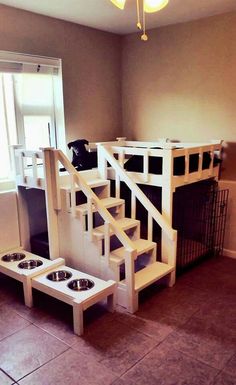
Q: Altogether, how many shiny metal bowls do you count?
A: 4